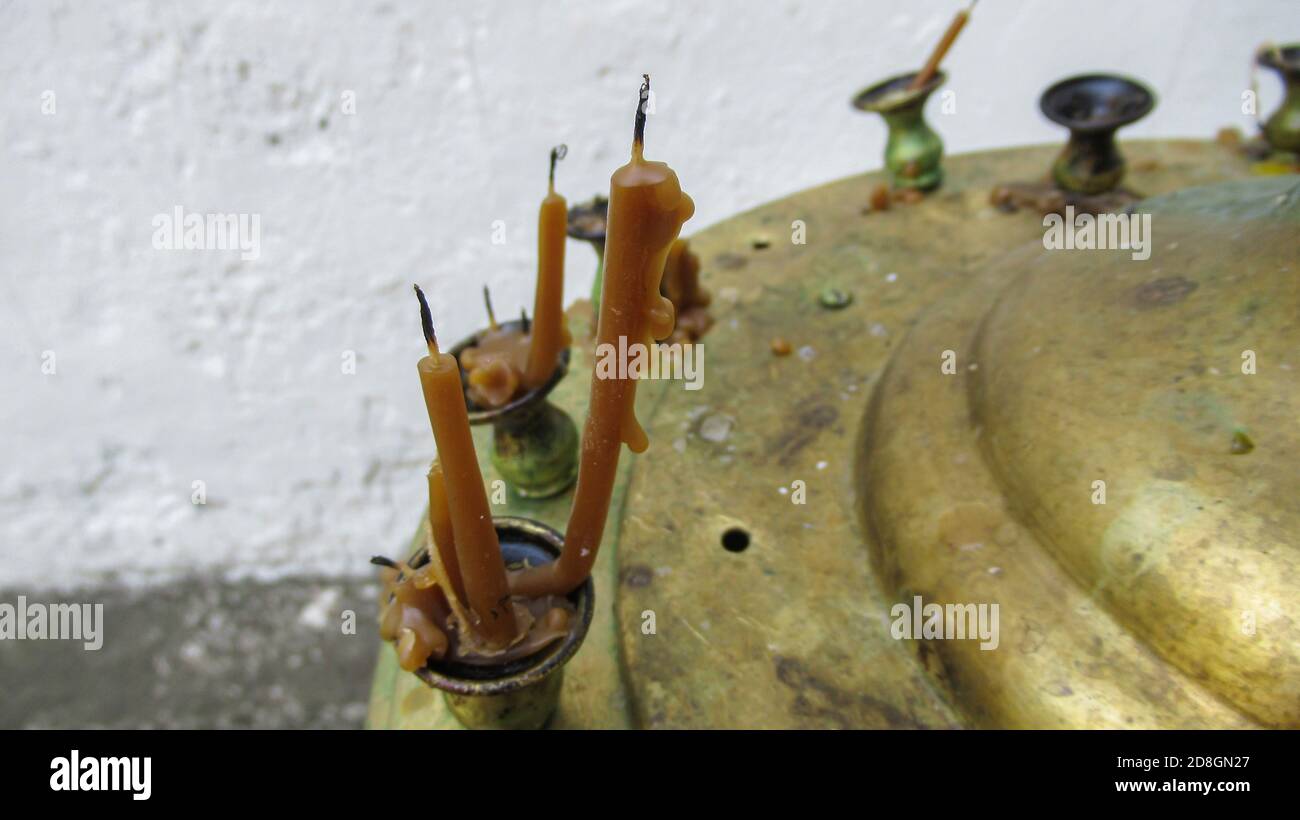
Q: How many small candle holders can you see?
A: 6